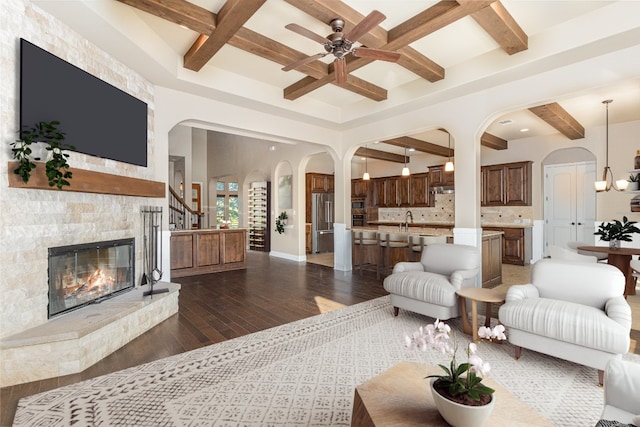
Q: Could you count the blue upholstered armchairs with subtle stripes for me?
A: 0